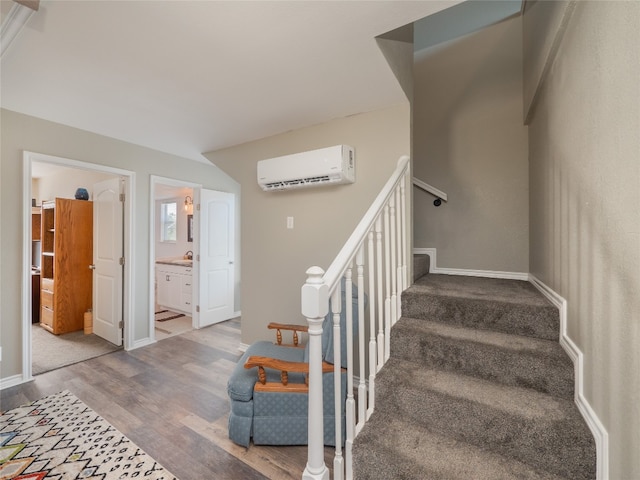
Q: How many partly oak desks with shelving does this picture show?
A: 1